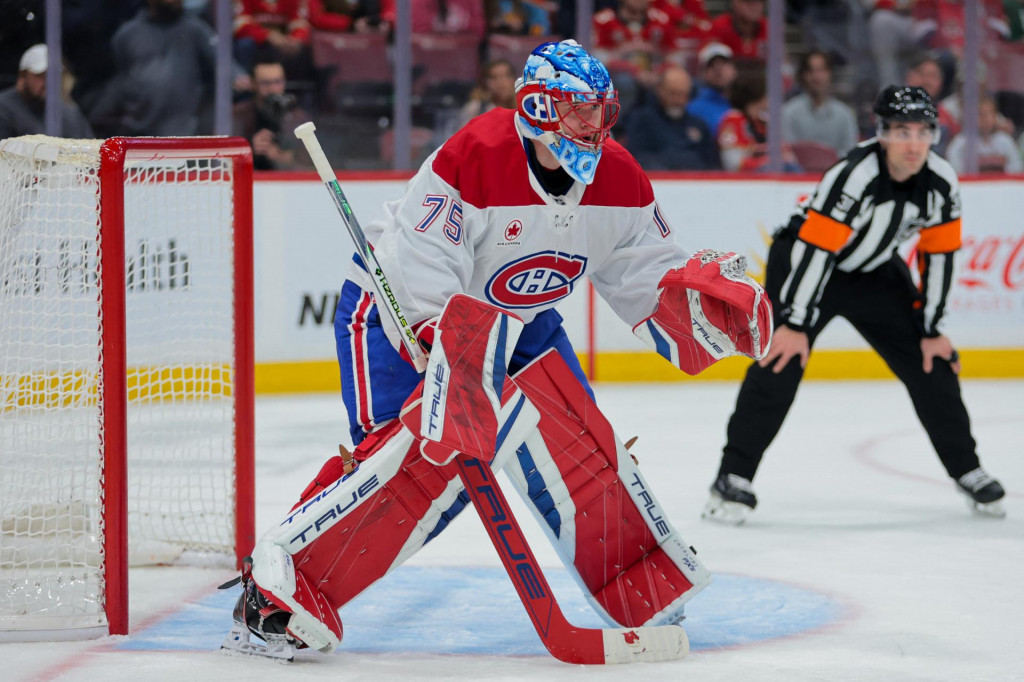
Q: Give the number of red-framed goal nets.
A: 1